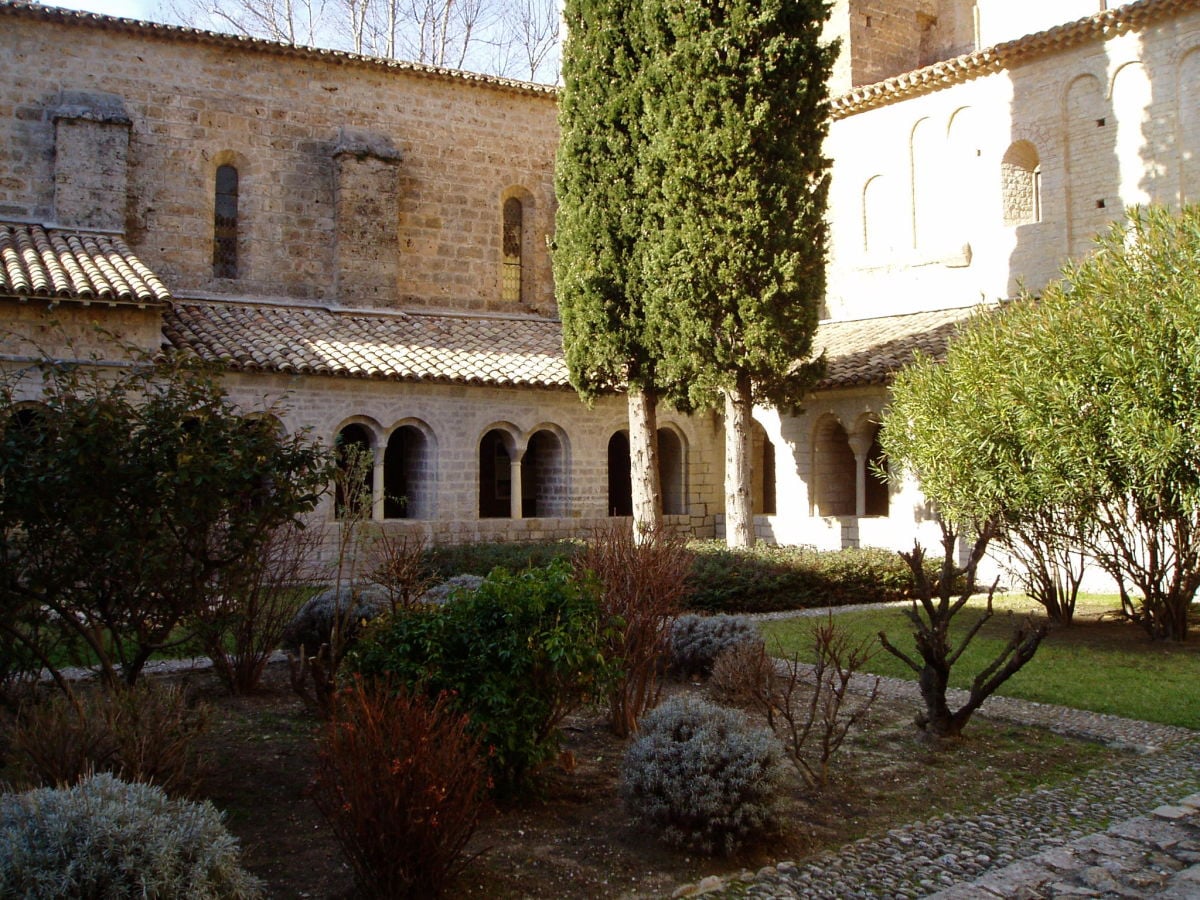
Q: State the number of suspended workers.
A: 0